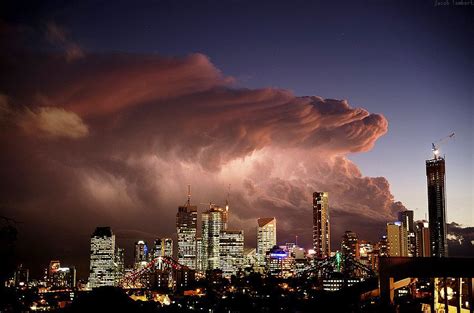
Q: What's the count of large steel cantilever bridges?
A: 1